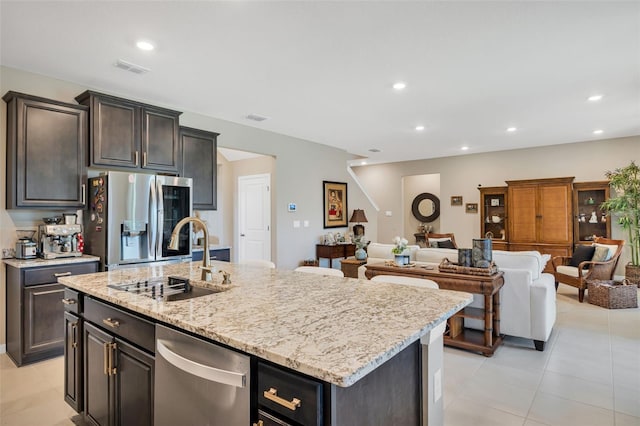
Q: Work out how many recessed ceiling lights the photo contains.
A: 8